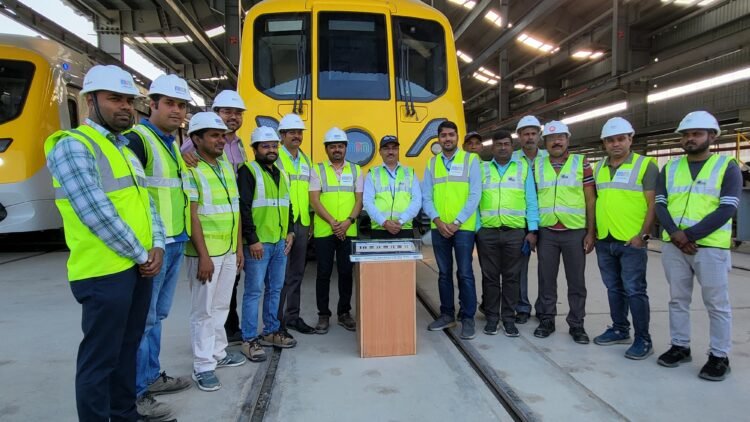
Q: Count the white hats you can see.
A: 11